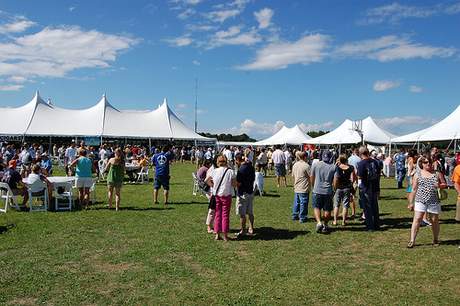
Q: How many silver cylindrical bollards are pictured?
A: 0